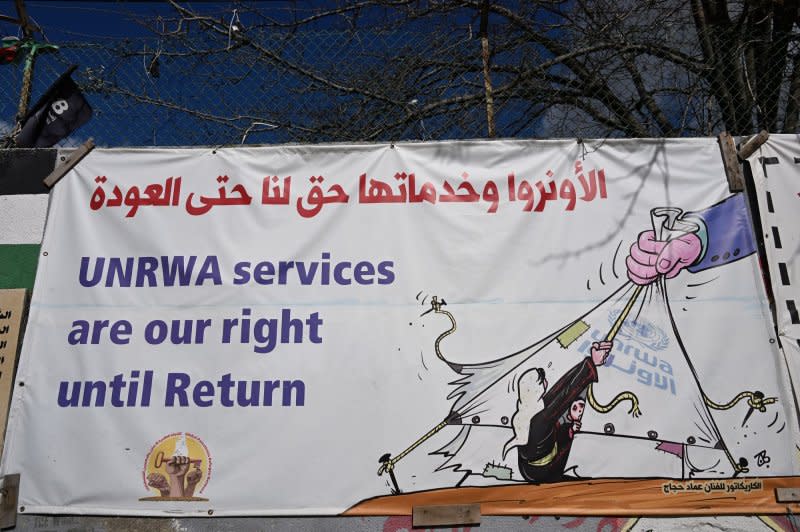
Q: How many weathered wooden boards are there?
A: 6